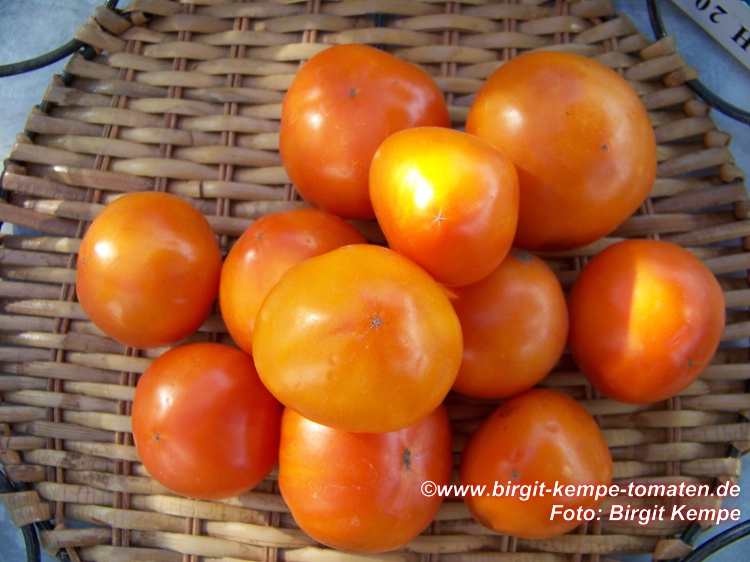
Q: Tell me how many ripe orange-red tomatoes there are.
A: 11